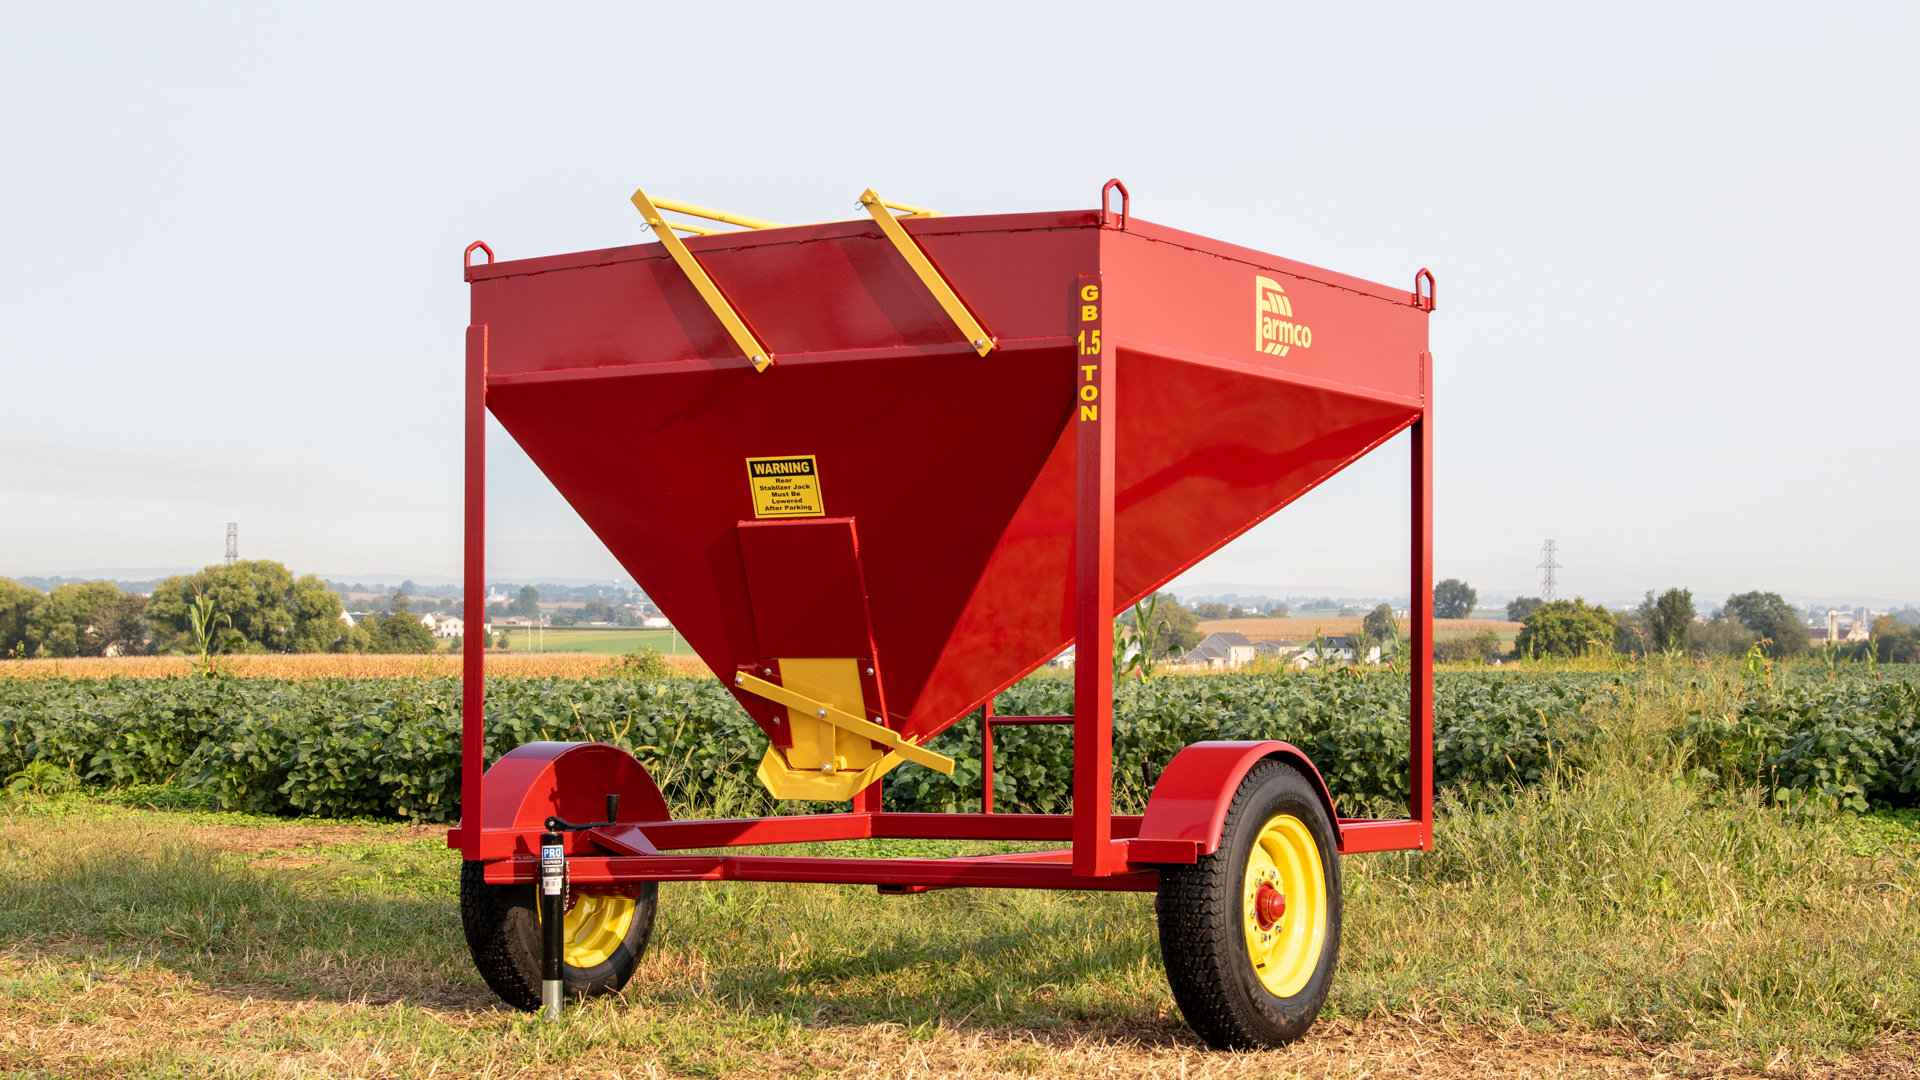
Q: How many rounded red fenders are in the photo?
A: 2